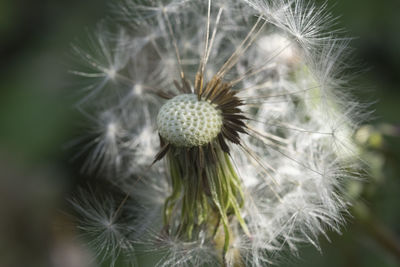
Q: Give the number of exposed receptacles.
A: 1